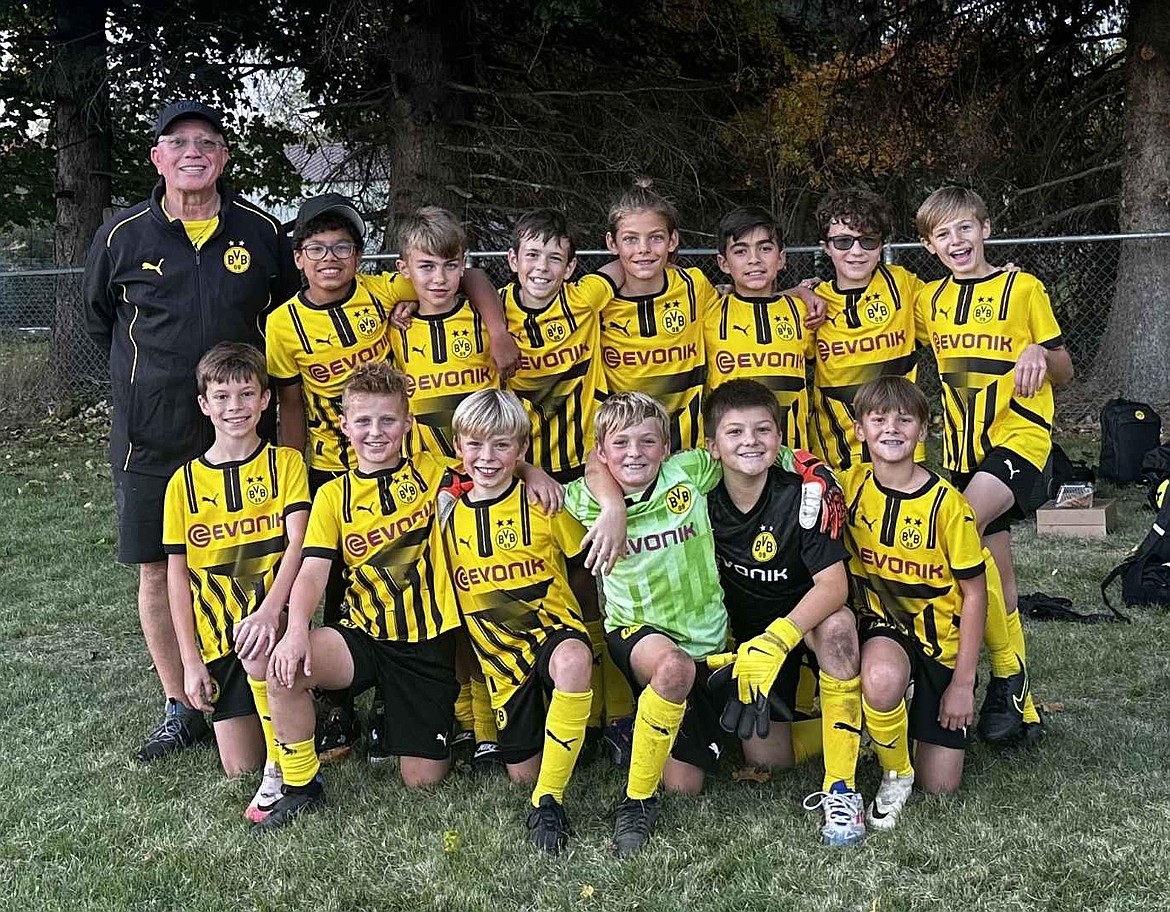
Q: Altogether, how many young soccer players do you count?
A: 13